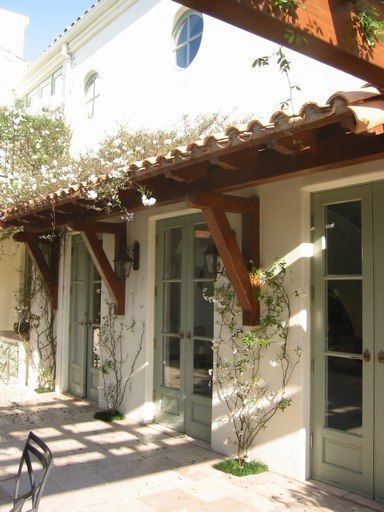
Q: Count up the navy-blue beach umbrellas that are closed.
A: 0